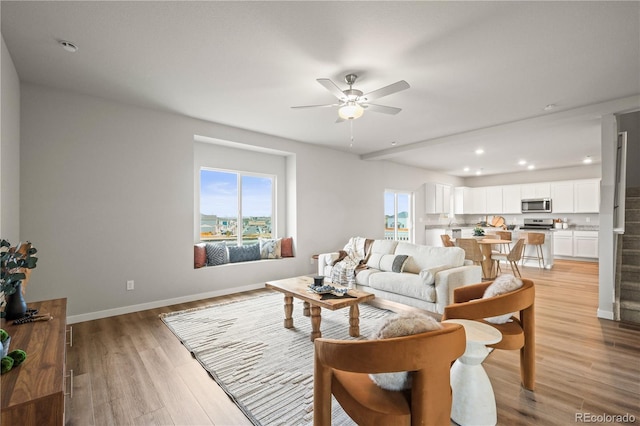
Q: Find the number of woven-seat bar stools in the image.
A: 2